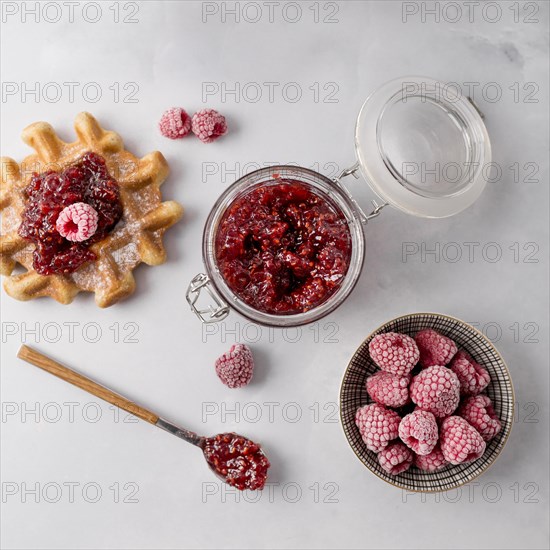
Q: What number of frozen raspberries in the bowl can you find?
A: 11